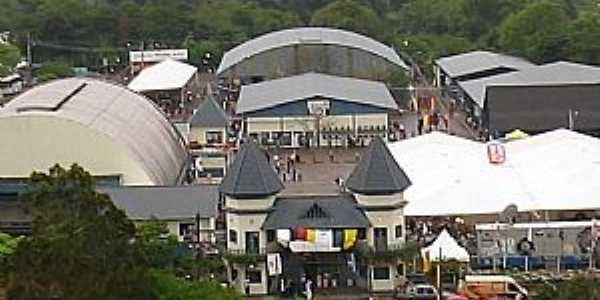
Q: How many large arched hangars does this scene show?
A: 2